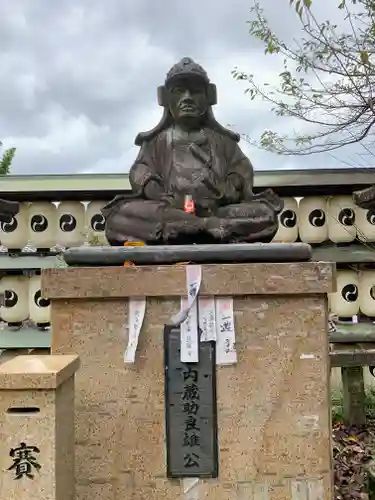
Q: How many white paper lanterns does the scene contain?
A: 12